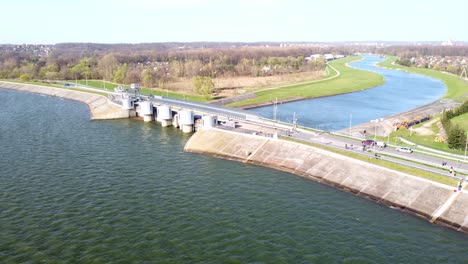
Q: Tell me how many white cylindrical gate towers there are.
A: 5